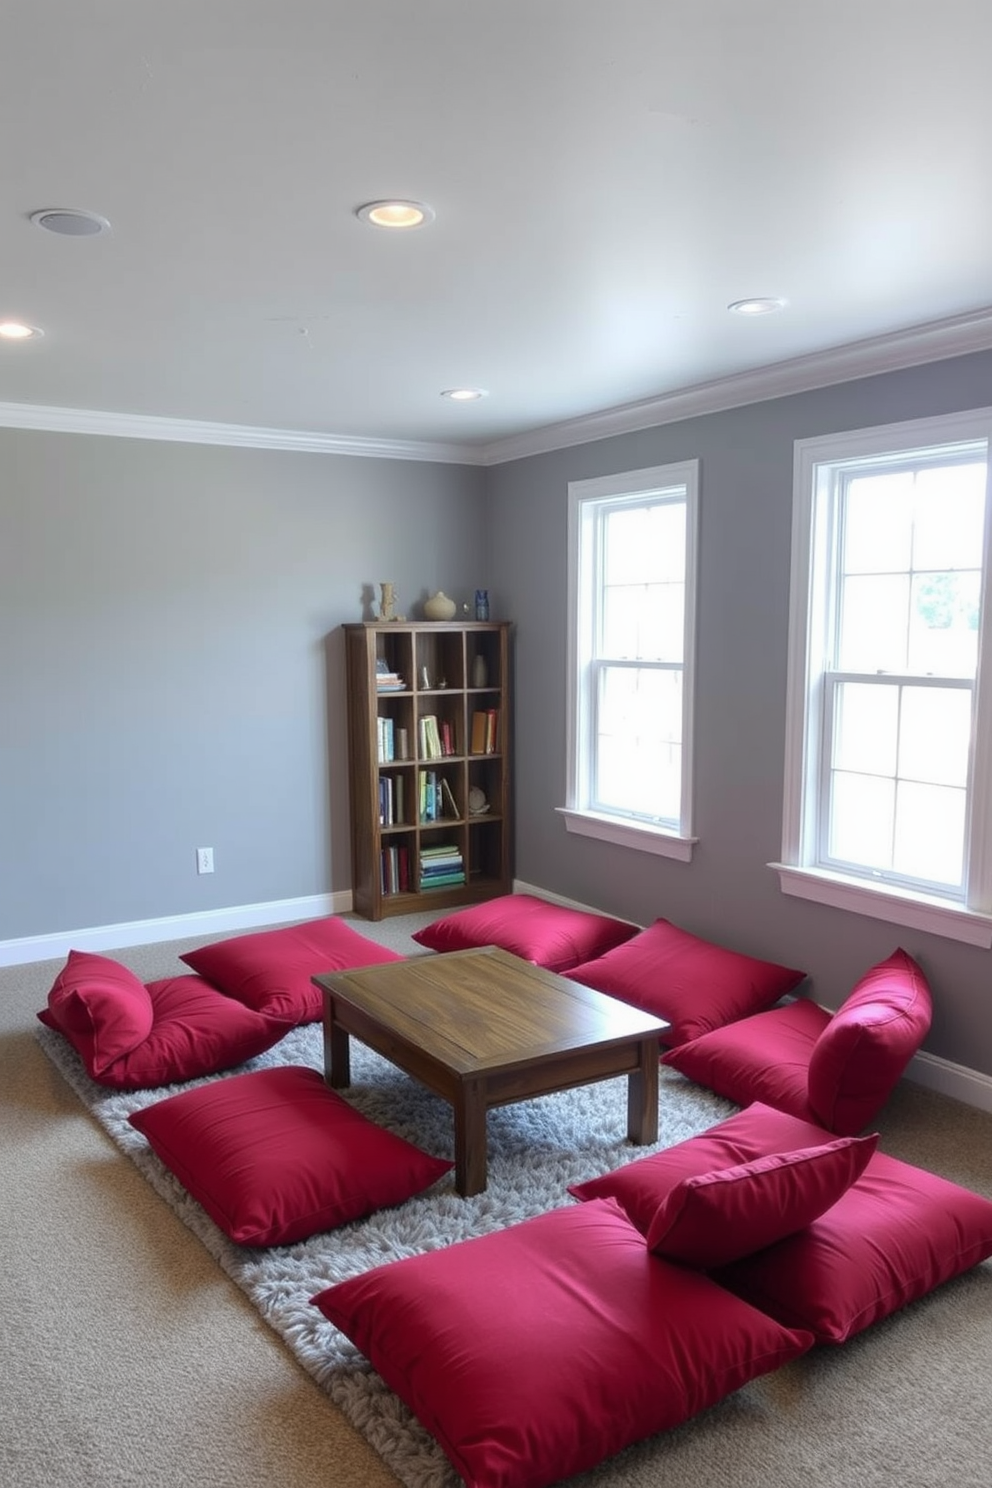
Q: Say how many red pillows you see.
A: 12